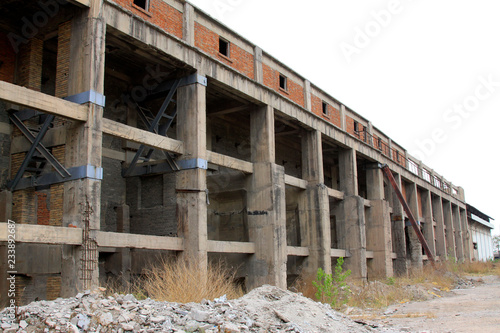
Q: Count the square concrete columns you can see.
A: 13